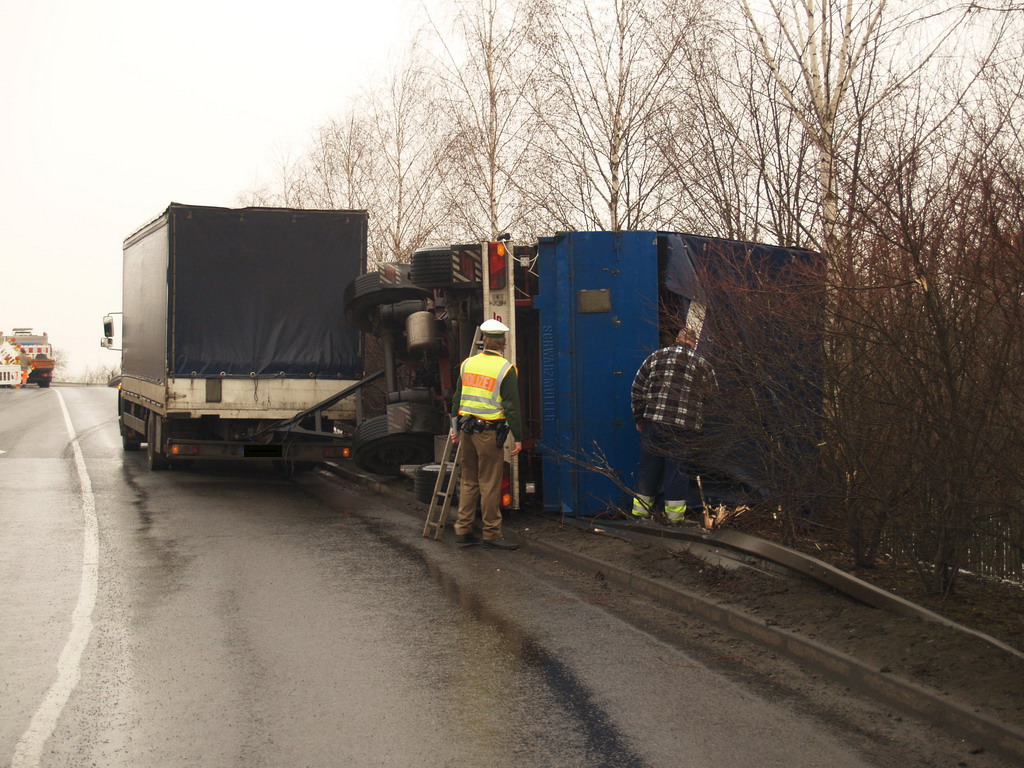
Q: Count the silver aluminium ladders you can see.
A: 1